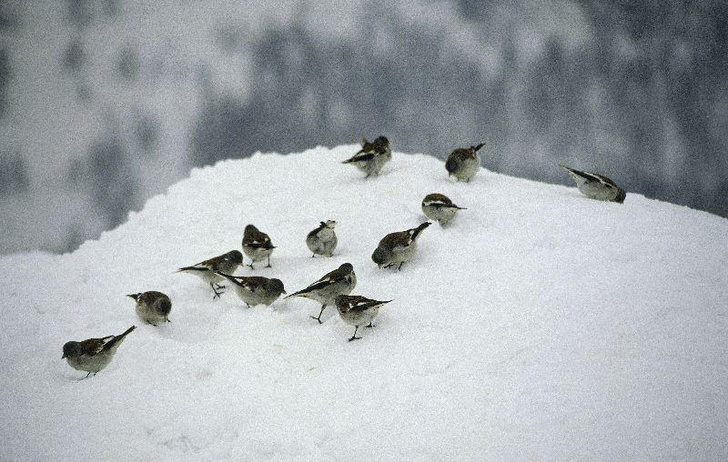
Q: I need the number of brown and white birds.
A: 13